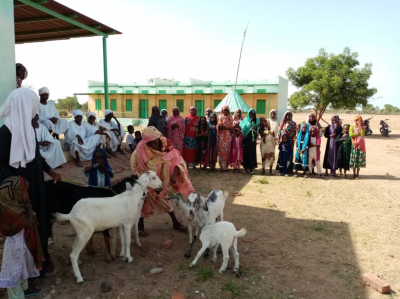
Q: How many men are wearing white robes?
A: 5